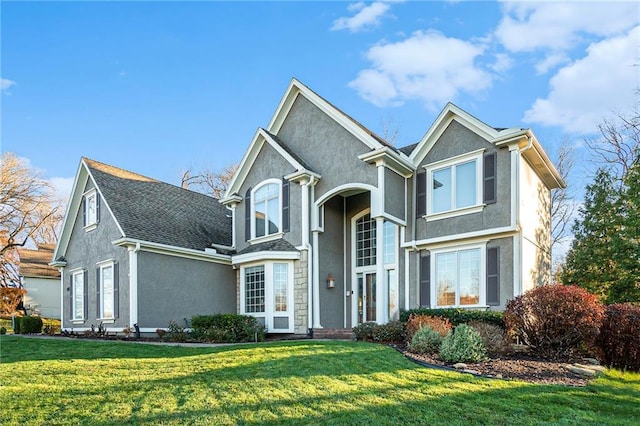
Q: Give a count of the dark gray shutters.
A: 12